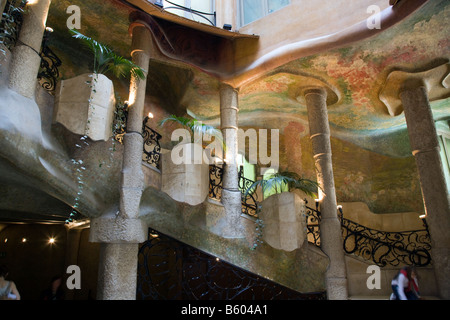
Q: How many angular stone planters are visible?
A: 3